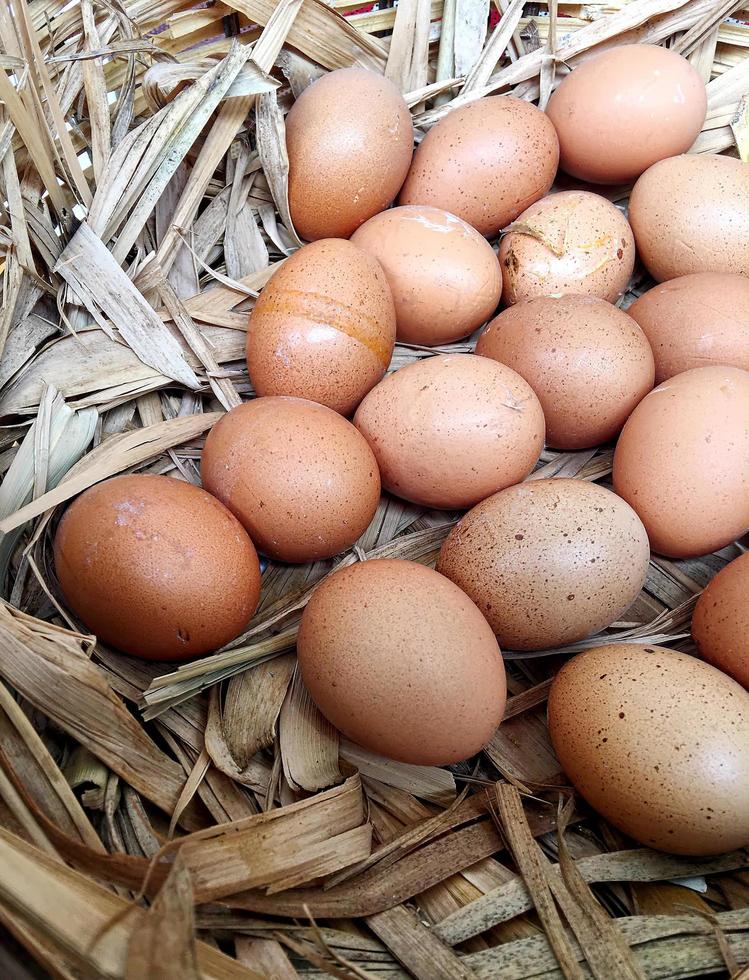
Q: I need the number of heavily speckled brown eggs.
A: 2